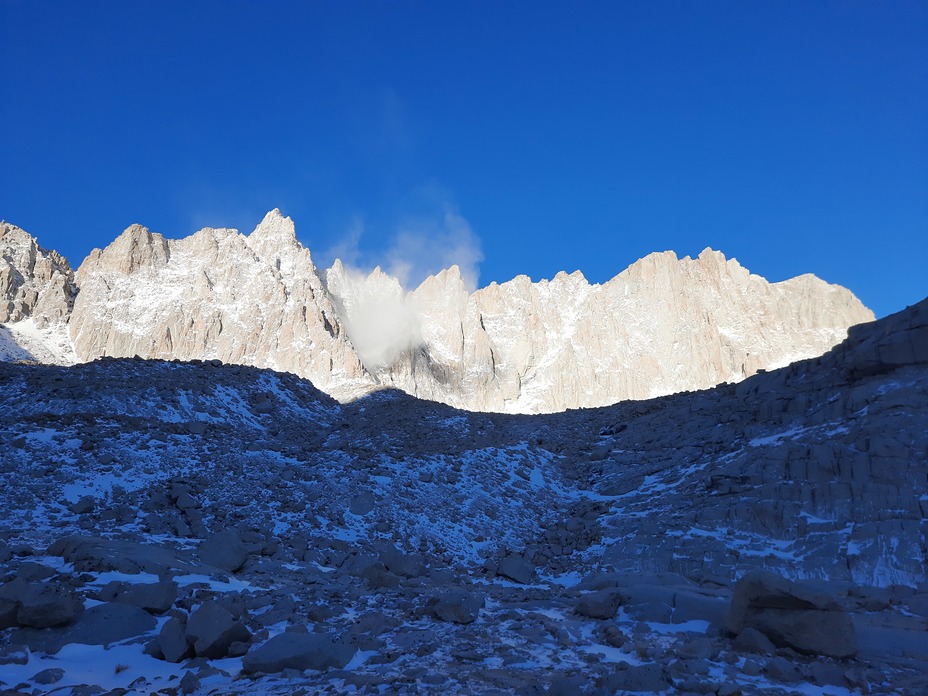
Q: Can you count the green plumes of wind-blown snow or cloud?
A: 0